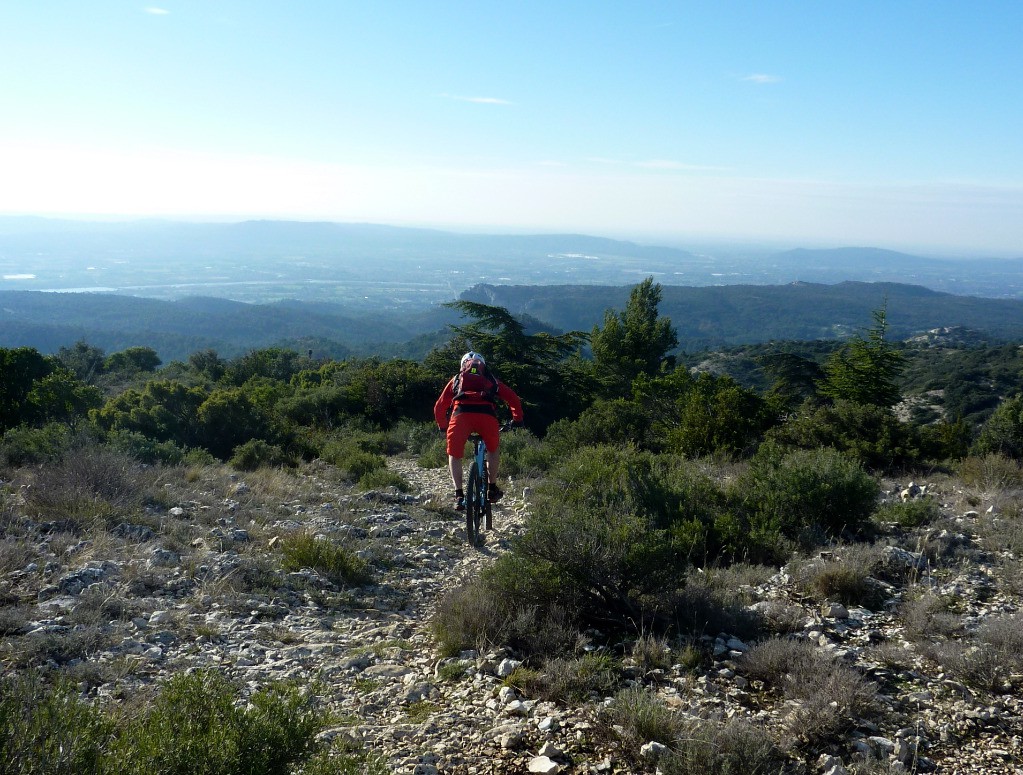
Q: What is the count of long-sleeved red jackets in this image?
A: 1